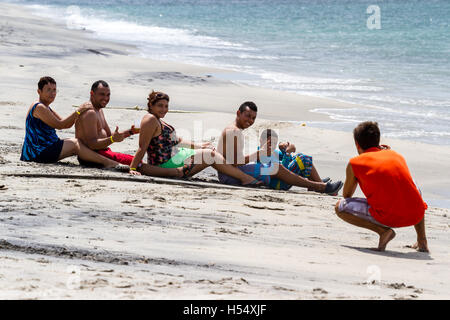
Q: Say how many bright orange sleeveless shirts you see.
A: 1